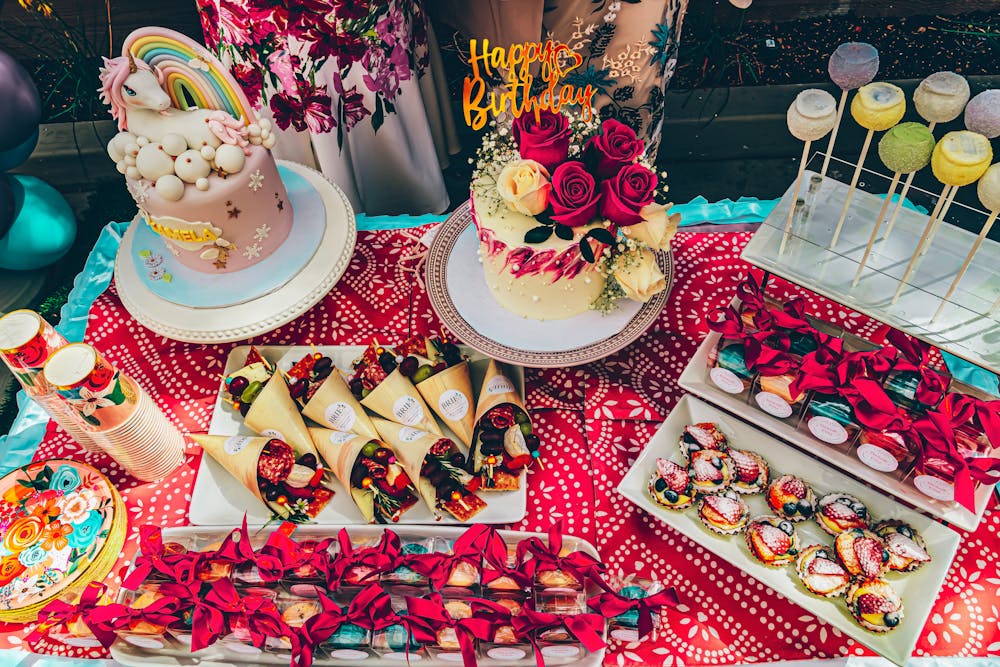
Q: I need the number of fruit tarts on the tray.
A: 12